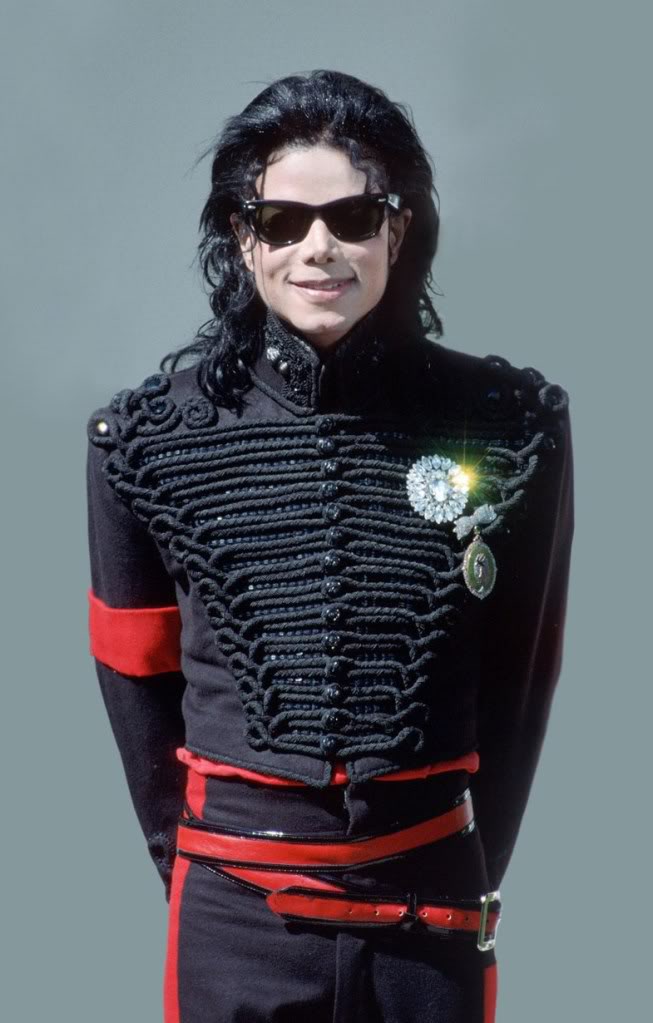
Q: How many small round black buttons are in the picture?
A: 14